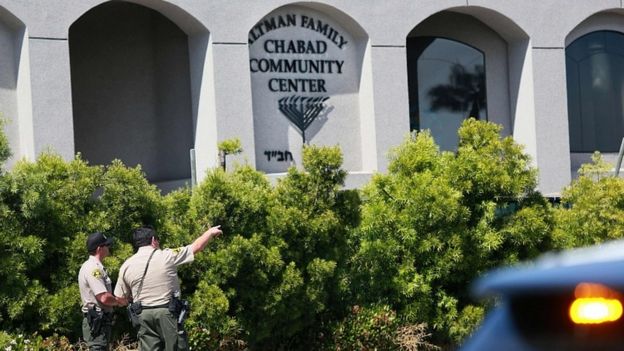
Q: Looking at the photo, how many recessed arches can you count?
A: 5